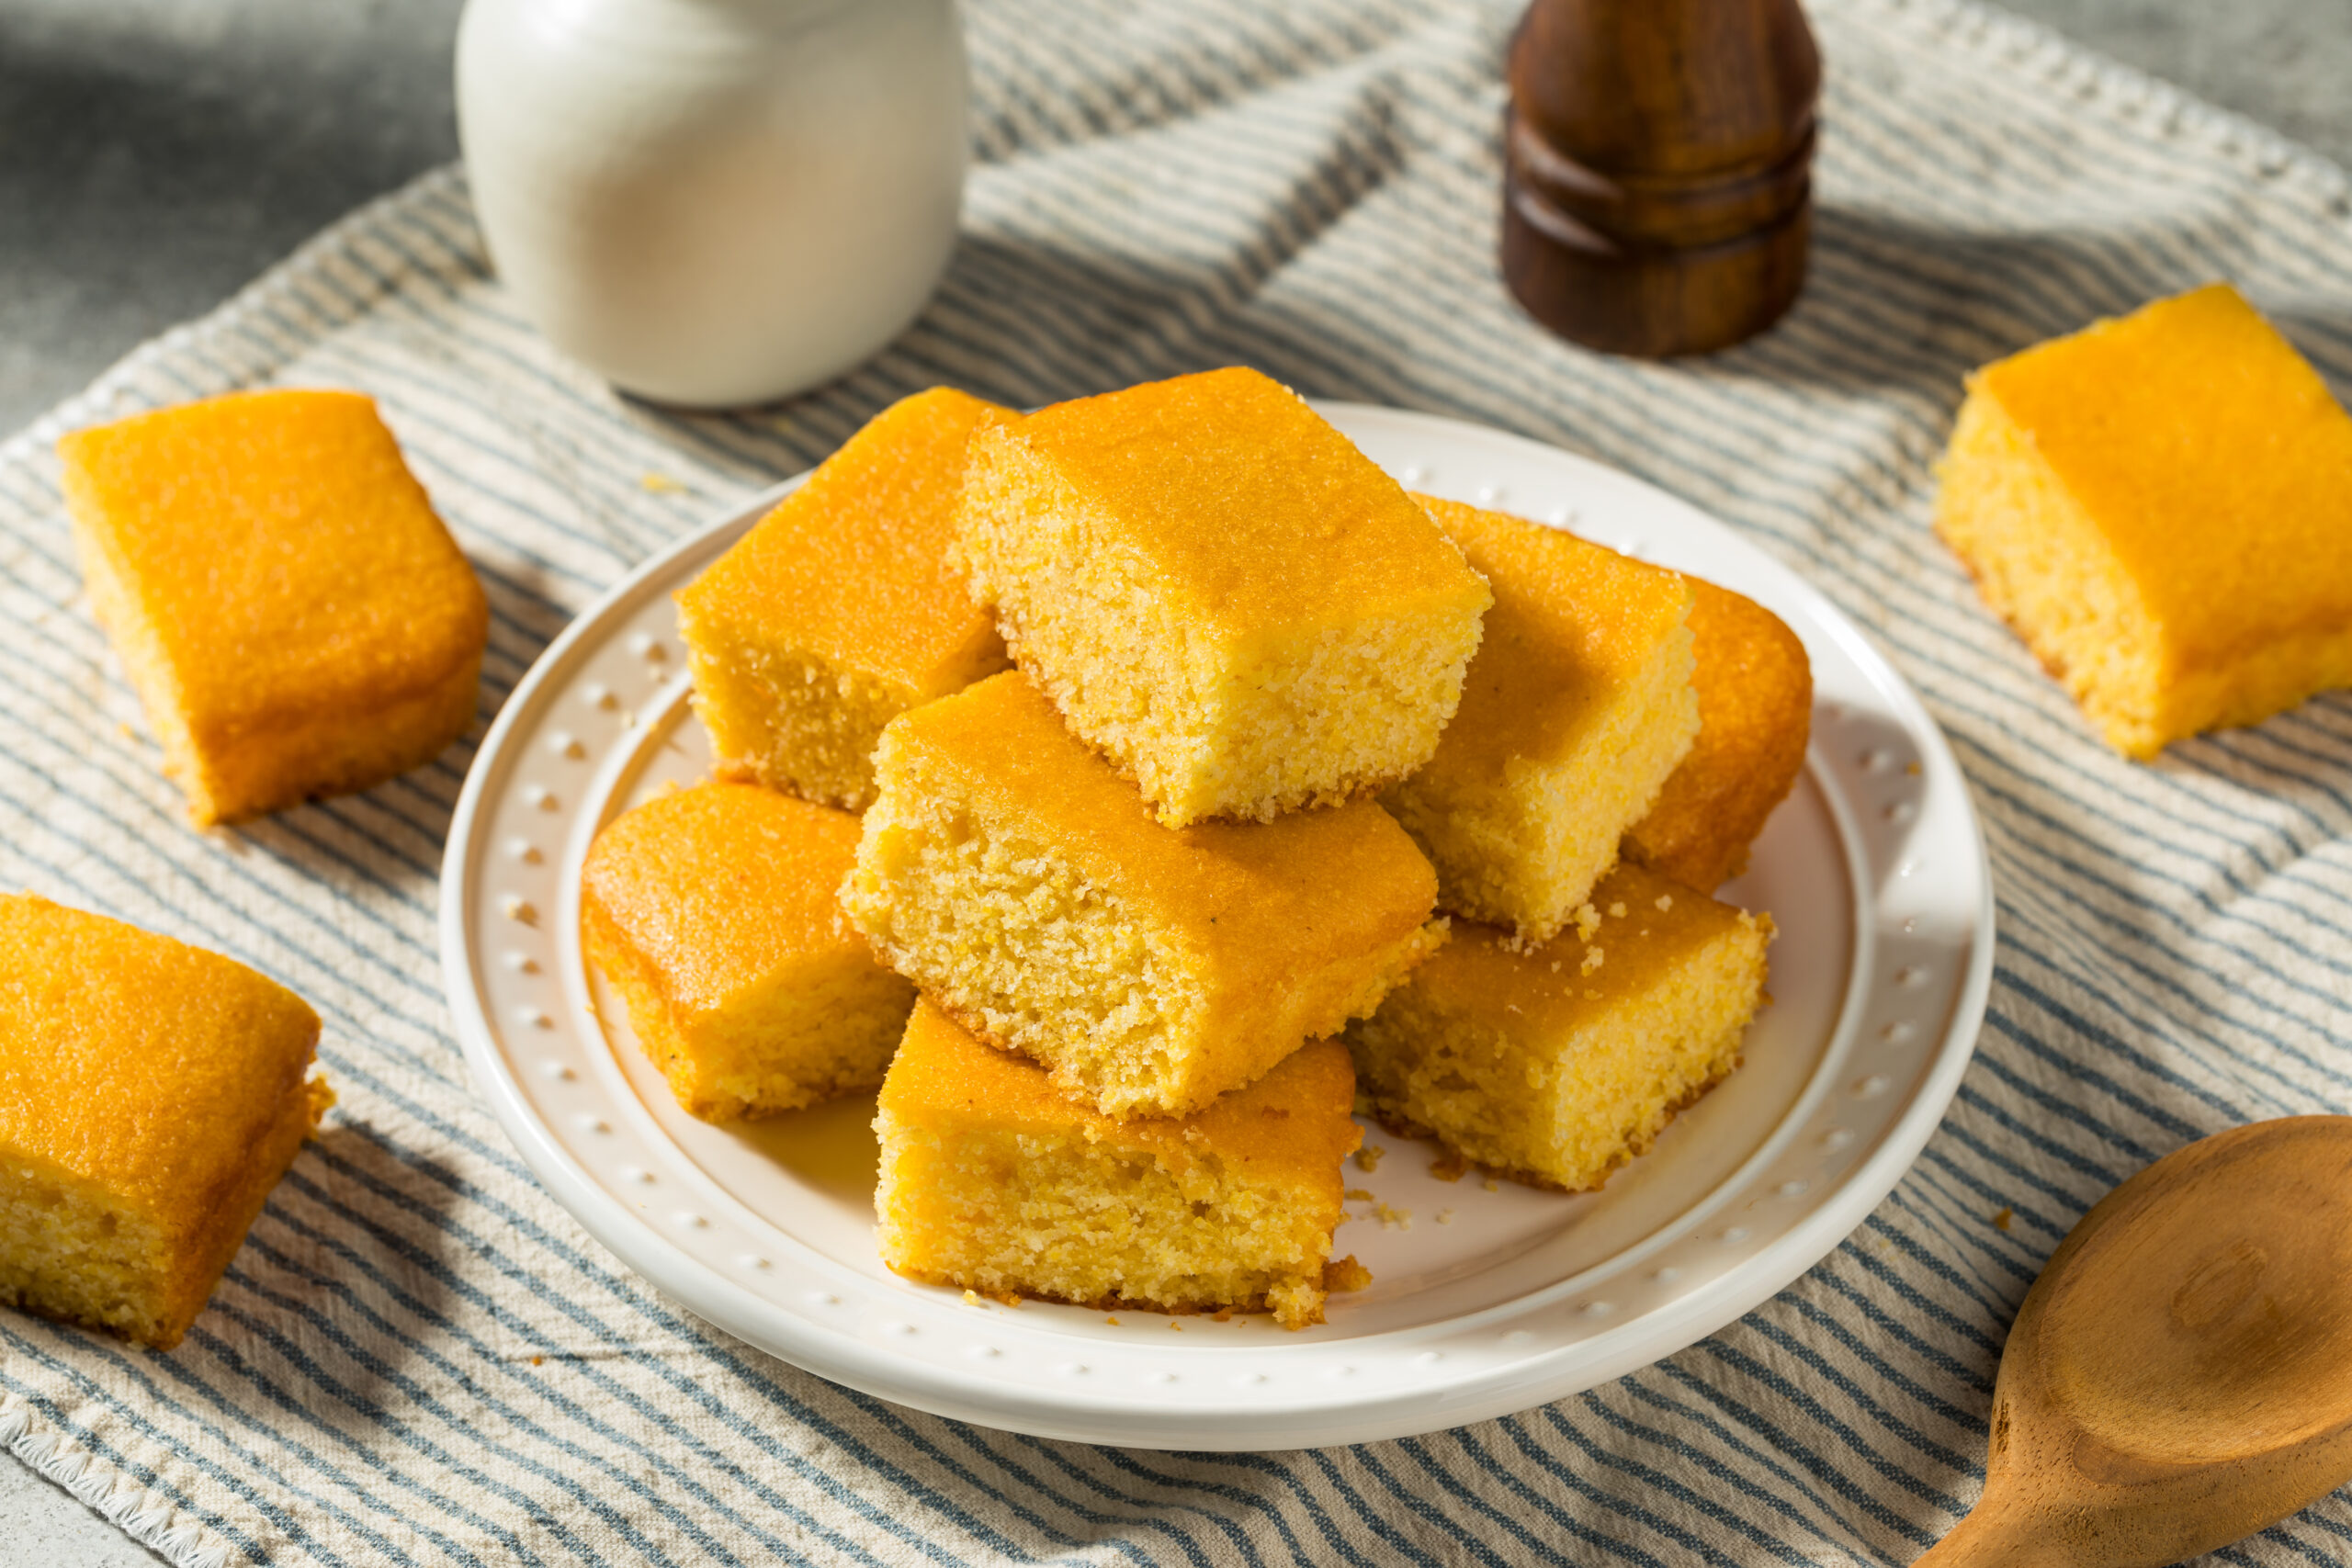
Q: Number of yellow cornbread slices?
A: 11